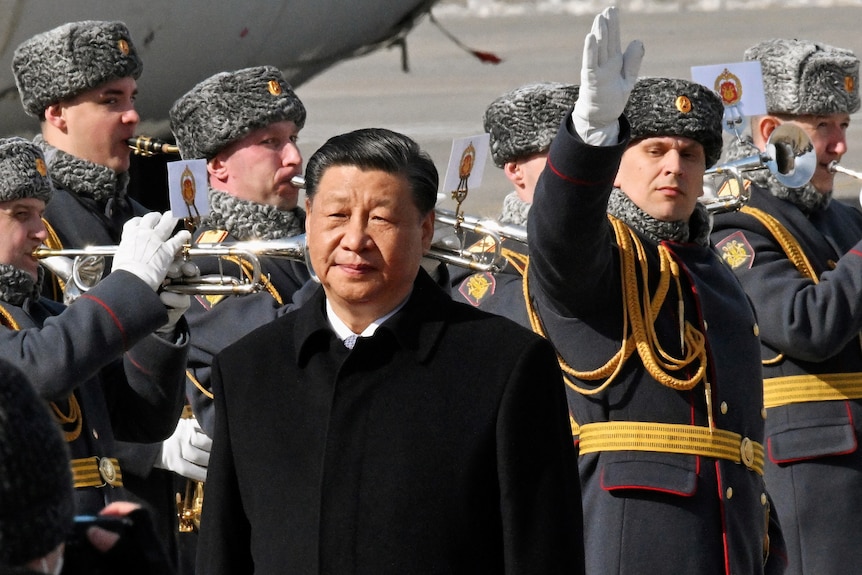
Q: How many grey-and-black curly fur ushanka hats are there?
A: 6